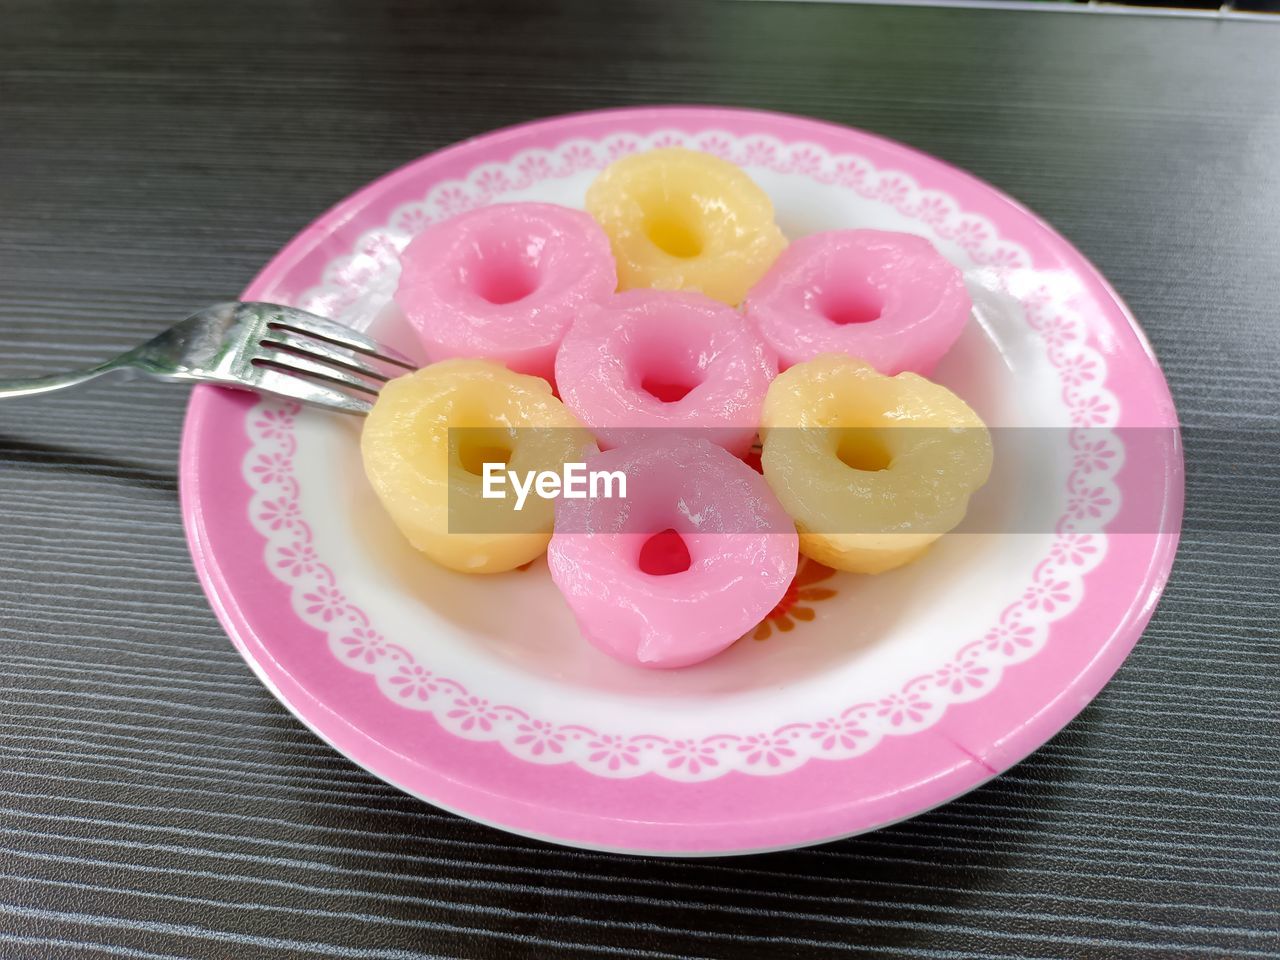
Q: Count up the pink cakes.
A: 4